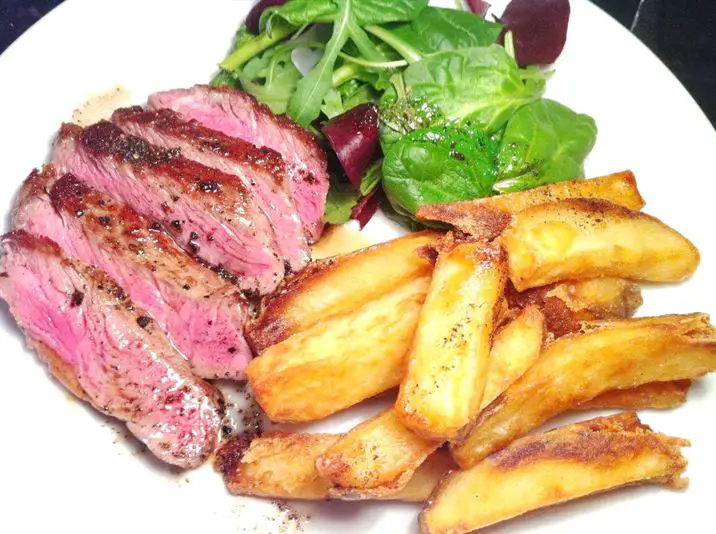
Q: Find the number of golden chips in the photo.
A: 12